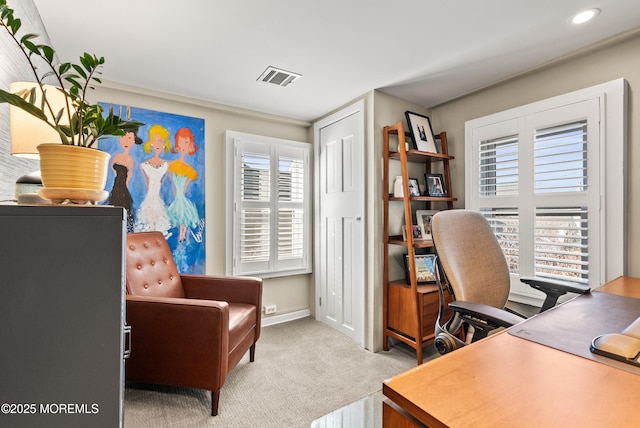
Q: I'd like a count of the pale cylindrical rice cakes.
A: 0